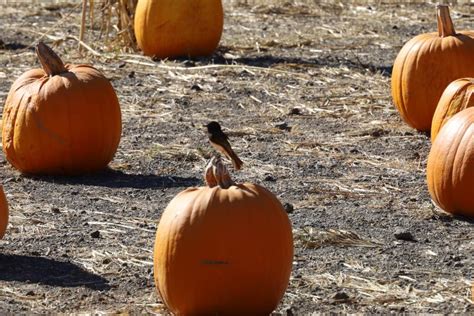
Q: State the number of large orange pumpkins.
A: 7